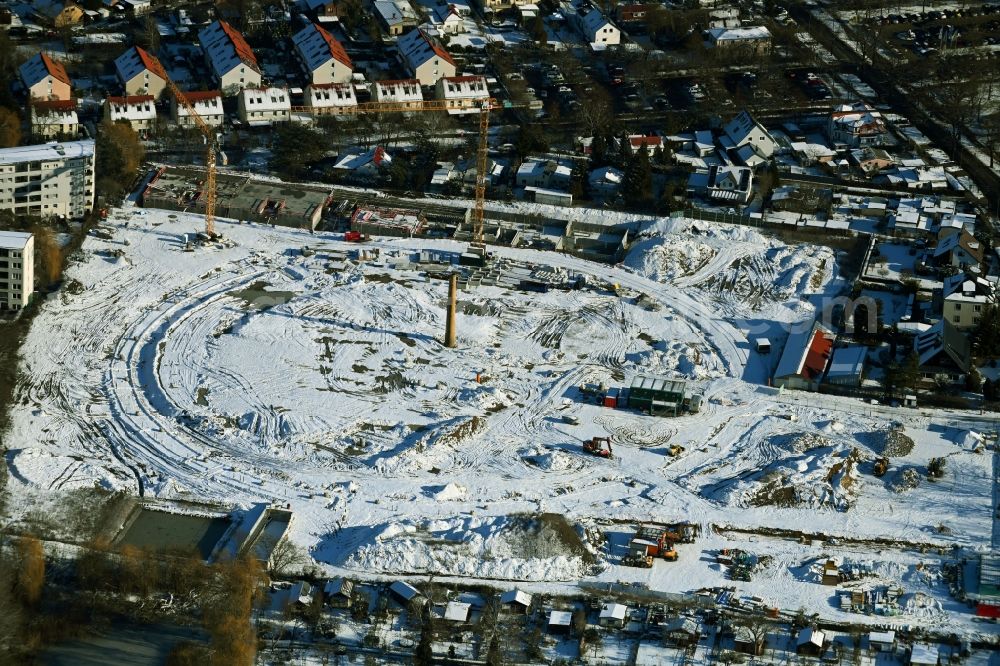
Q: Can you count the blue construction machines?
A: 0